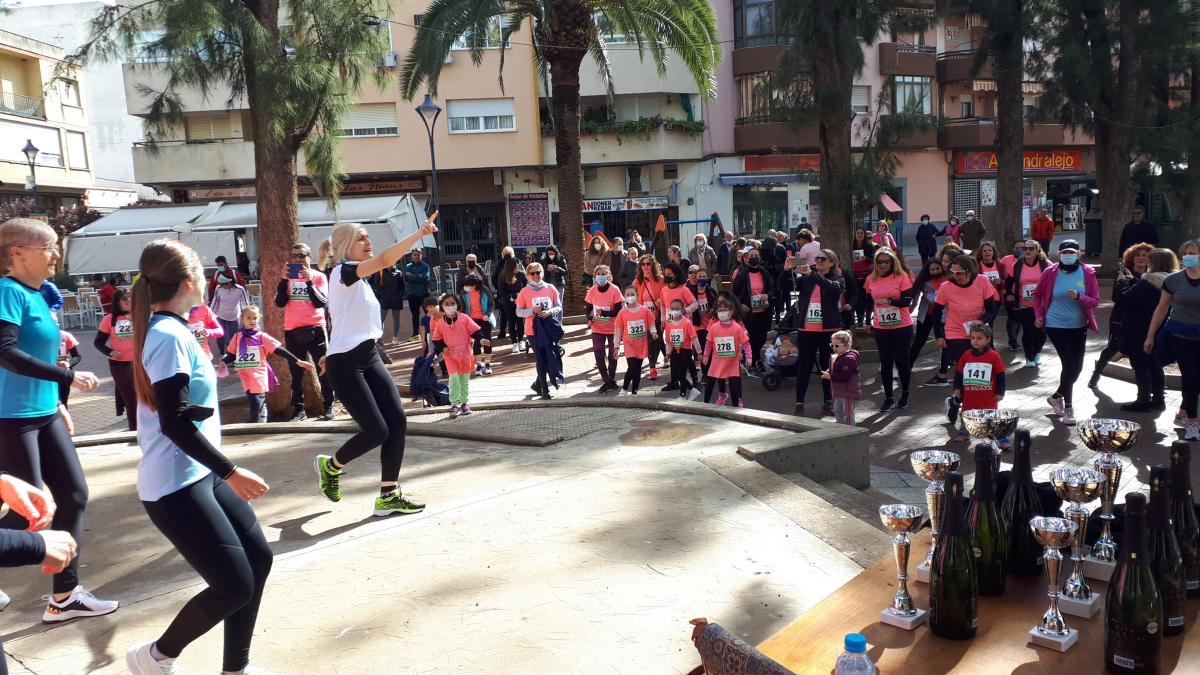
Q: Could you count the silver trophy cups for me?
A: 6